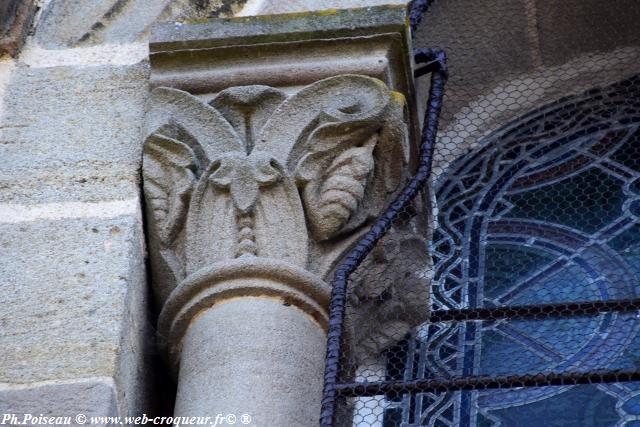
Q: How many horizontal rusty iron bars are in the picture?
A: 2